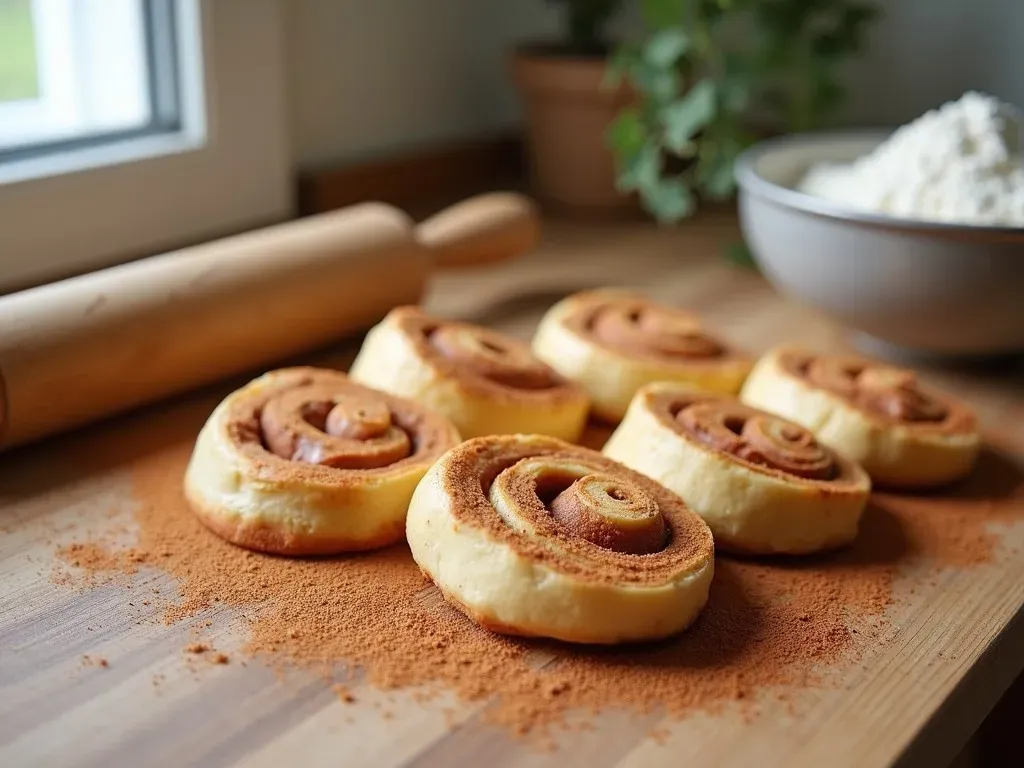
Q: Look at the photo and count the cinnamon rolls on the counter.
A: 6